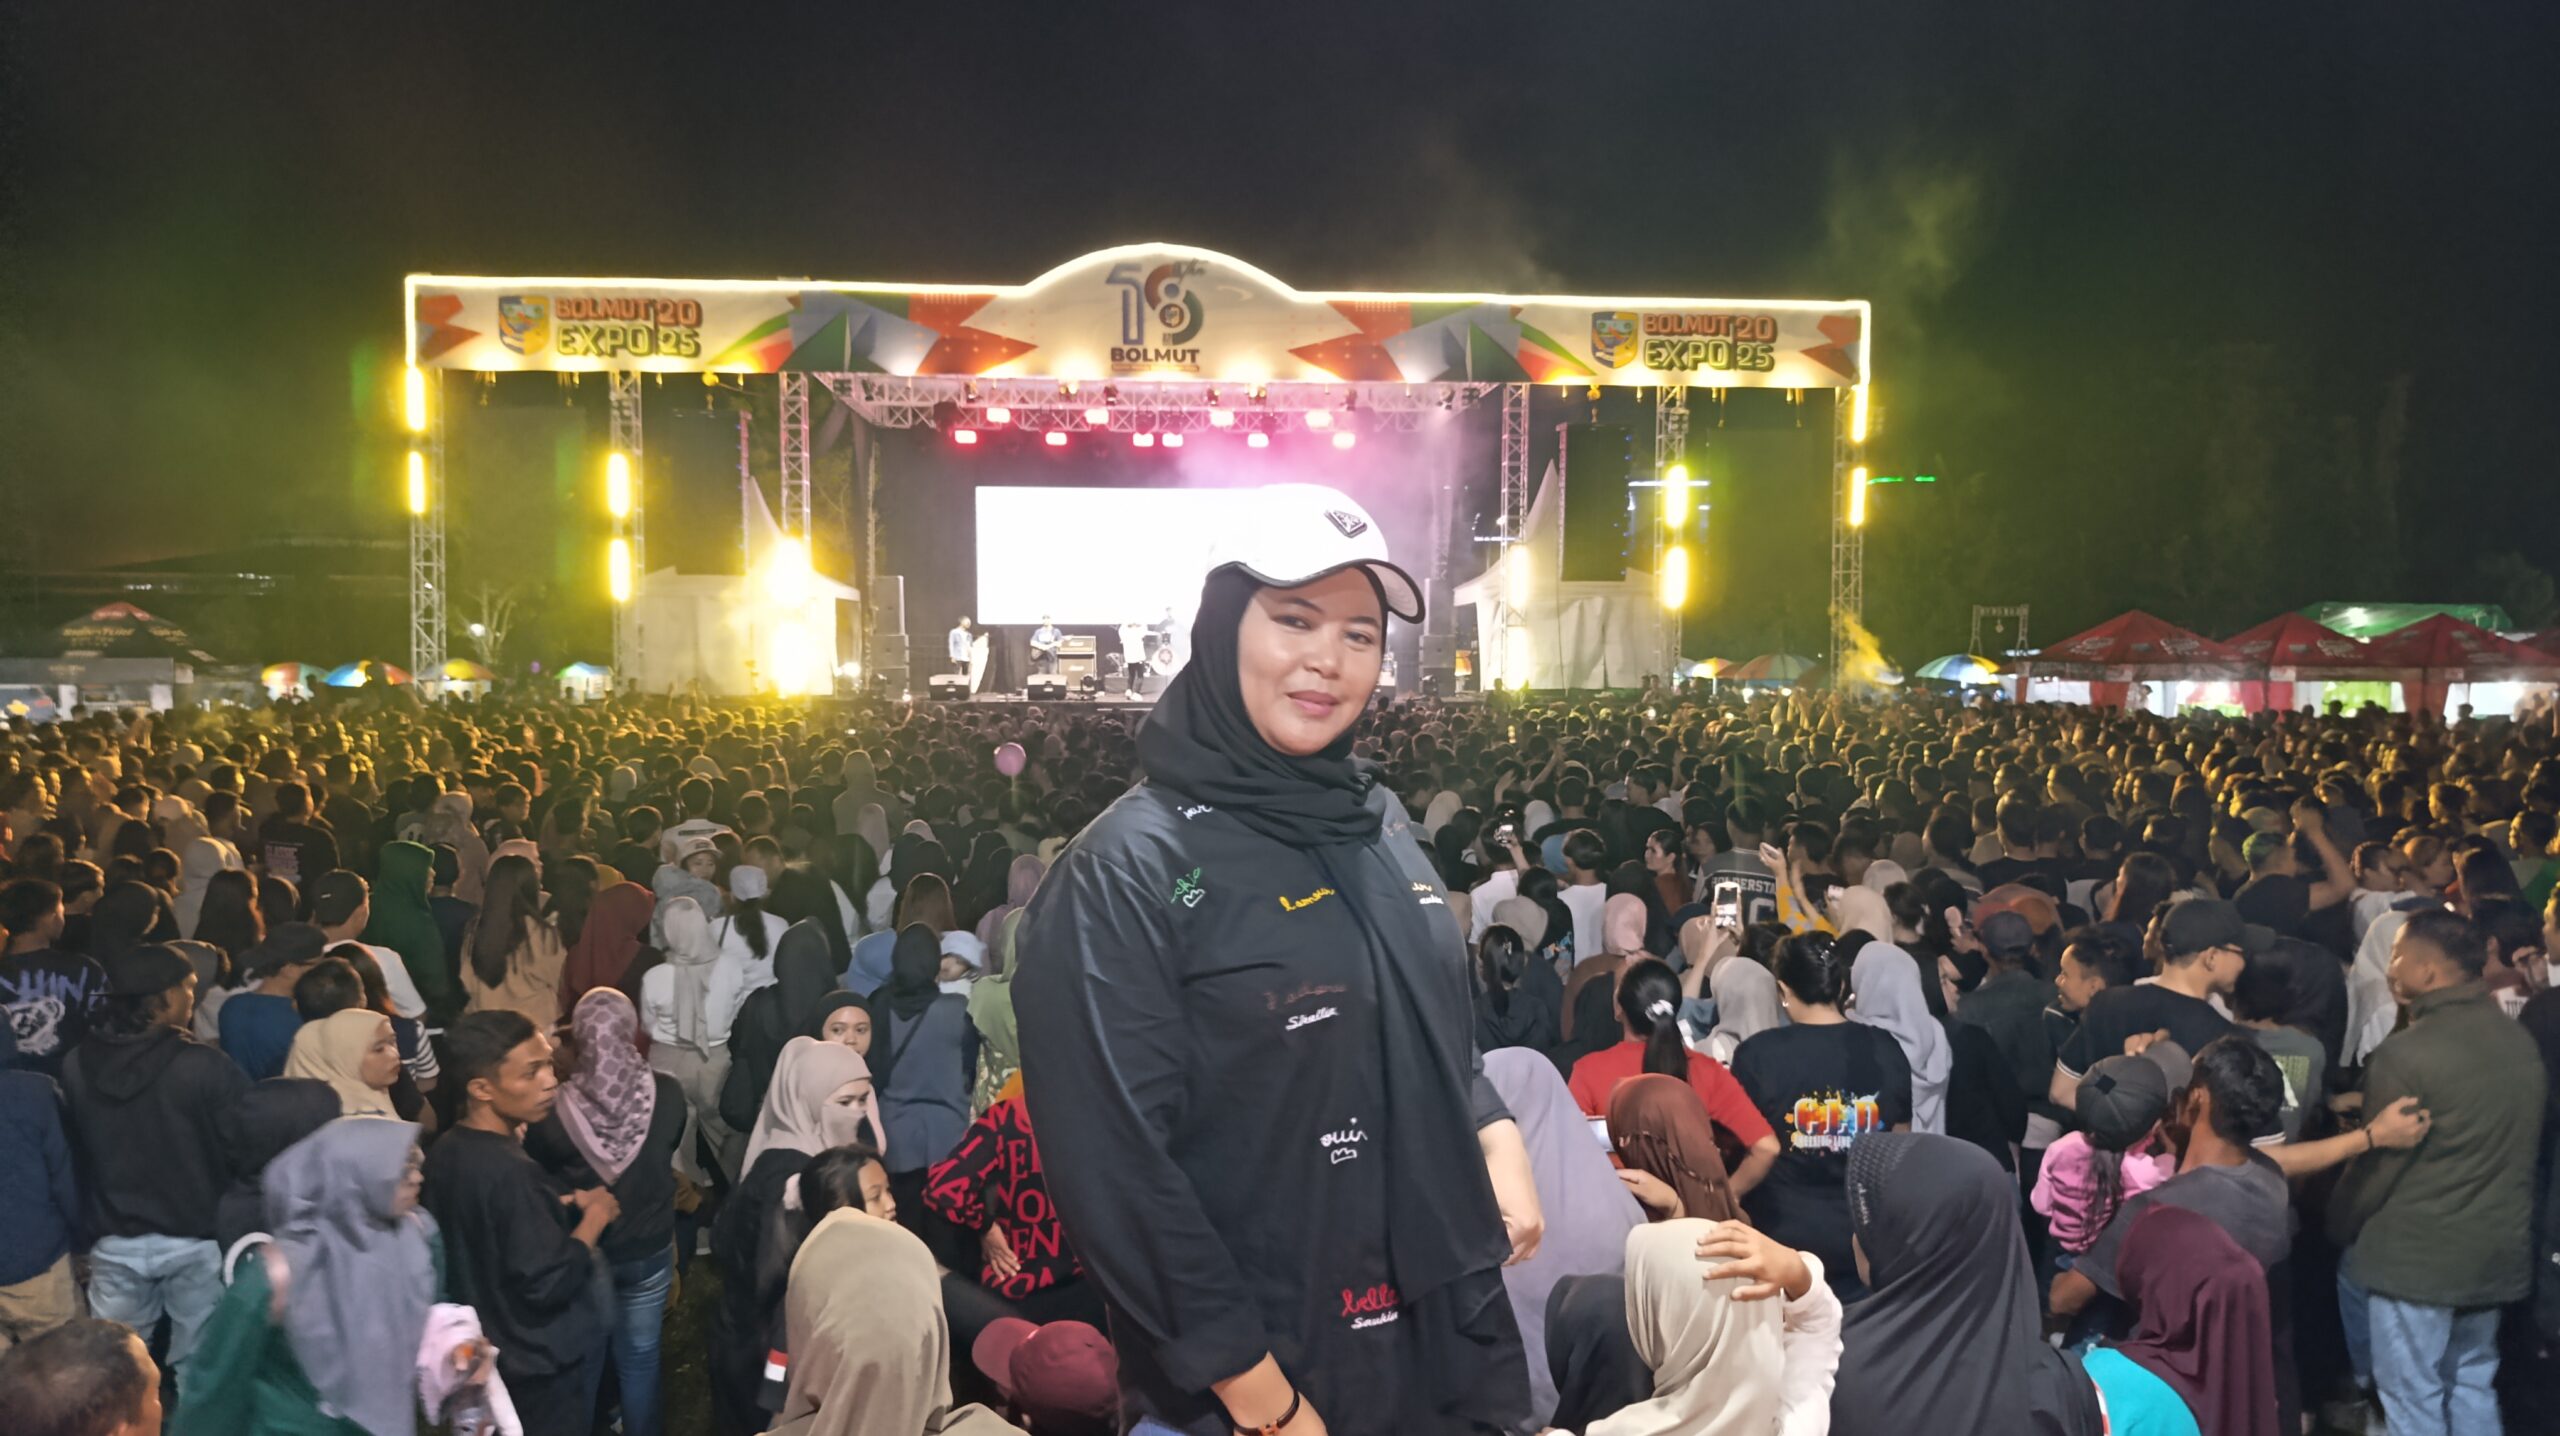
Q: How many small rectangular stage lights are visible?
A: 10